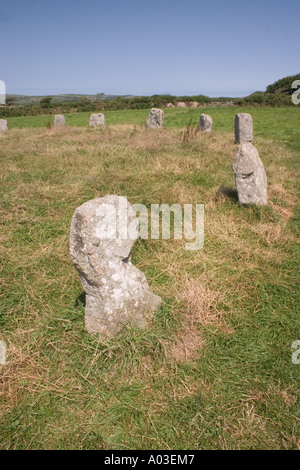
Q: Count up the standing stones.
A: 8